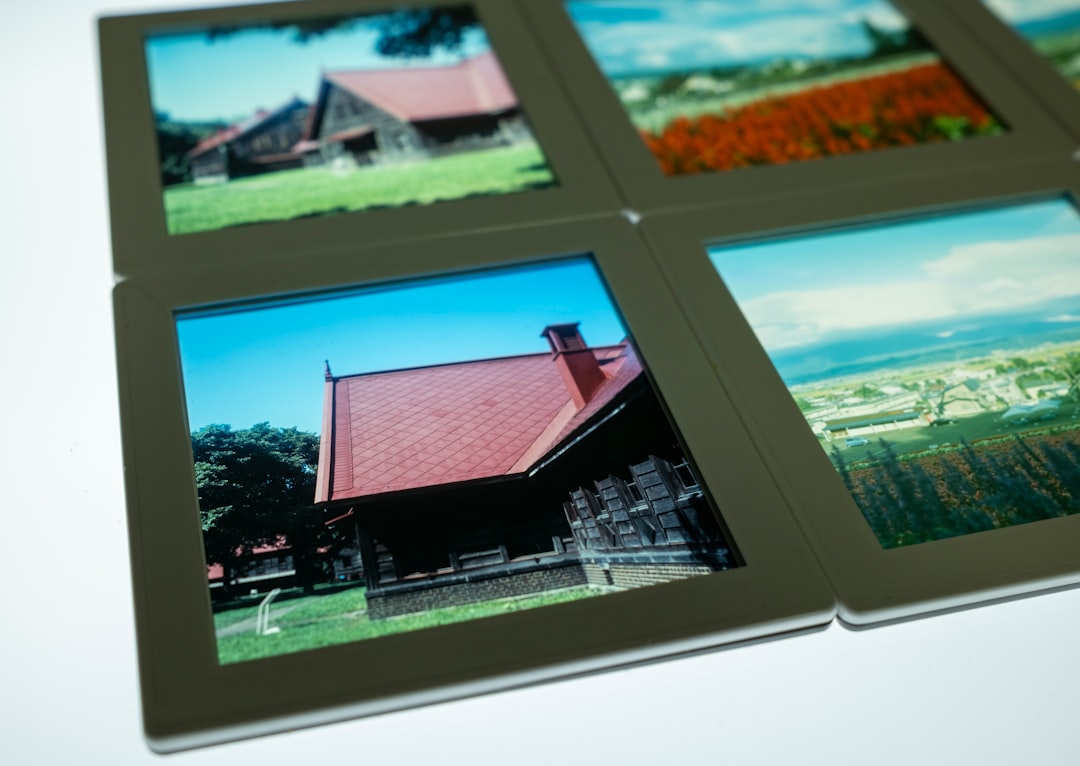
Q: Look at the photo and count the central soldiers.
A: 0